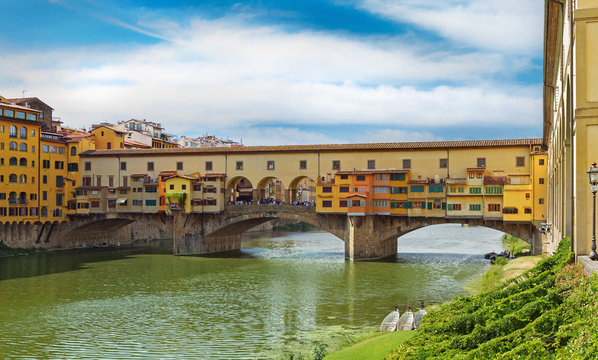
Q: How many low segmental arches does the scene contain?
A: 3